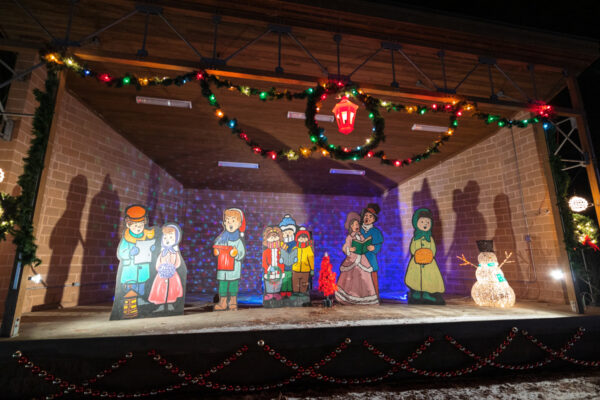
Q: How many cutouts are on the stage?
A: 5